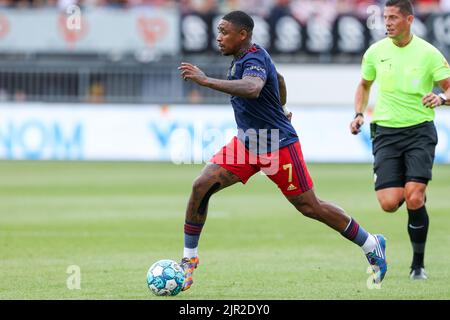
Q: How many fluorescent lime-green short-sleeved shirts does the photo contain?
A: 1